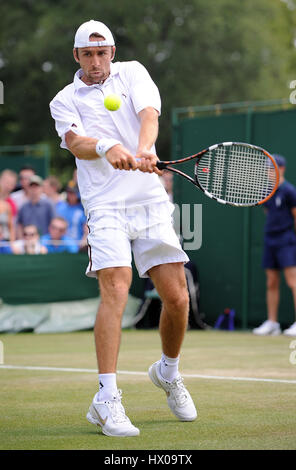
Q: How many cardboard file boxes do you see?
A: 0